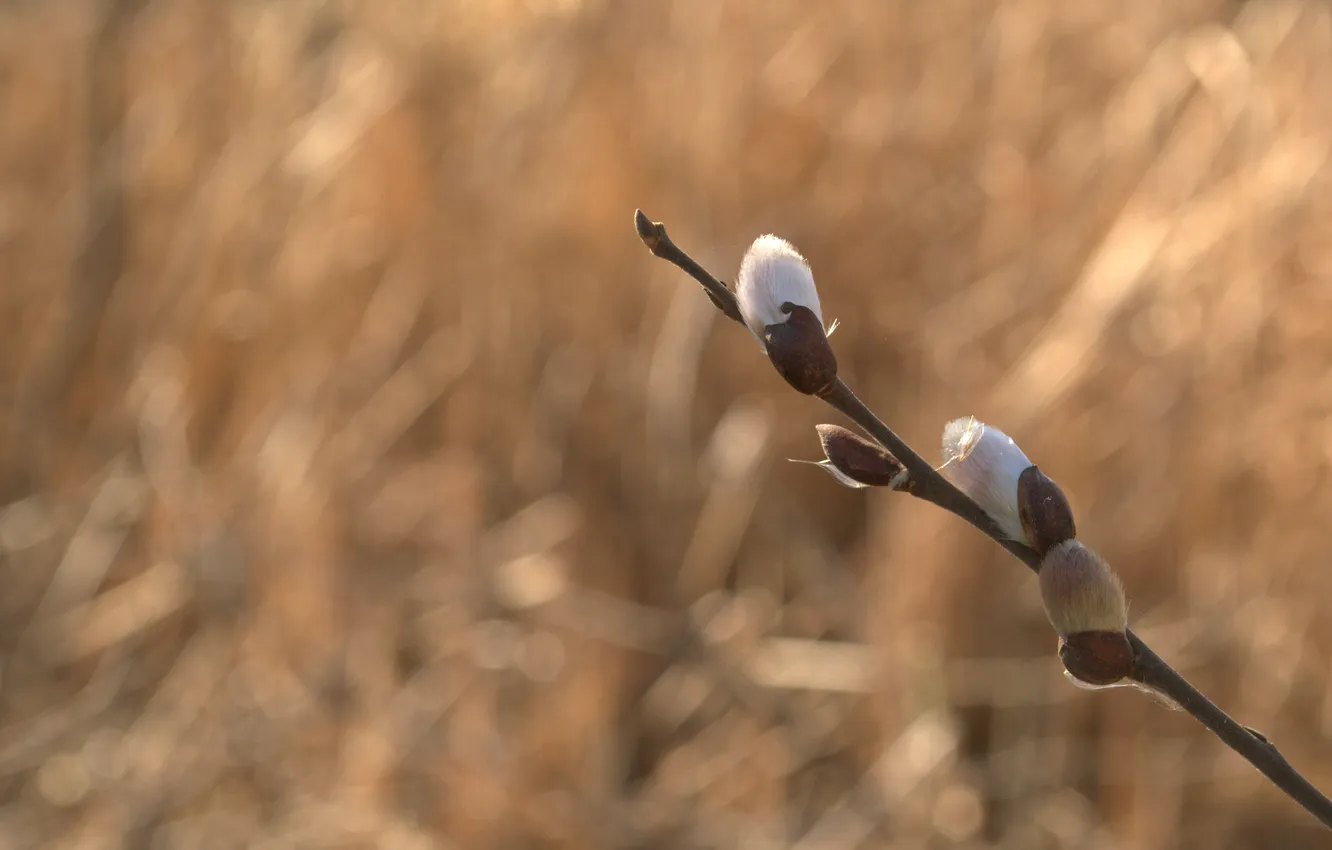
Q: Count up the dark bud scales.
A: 4